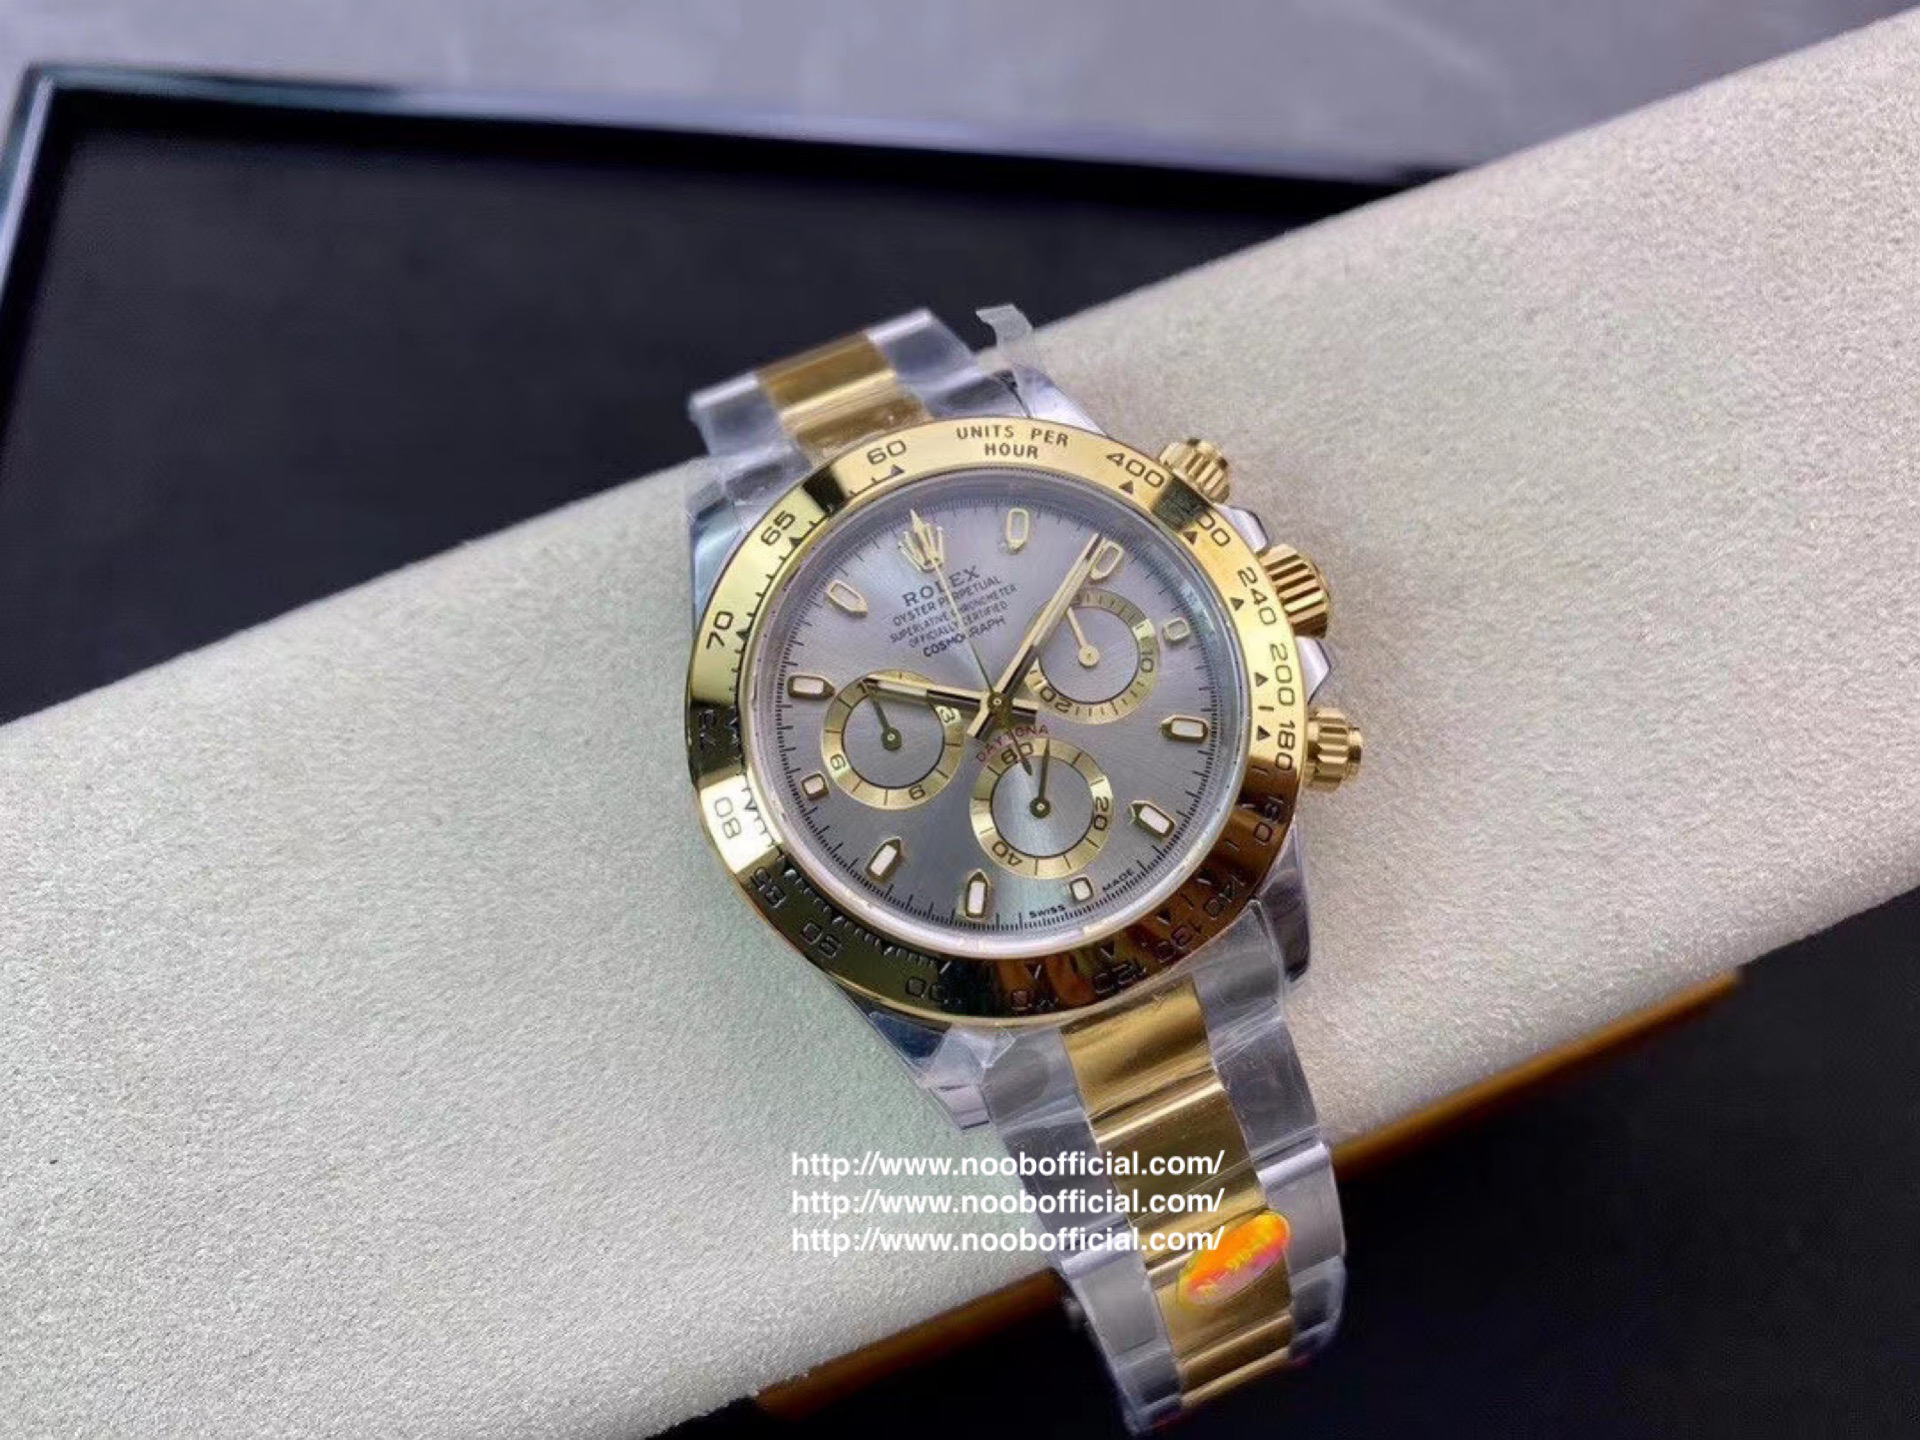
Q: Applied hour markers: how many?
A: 11